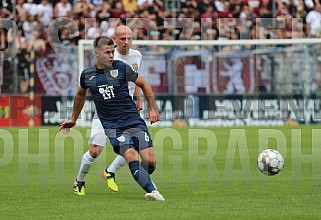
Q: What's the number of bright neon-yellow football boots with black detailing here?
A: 2